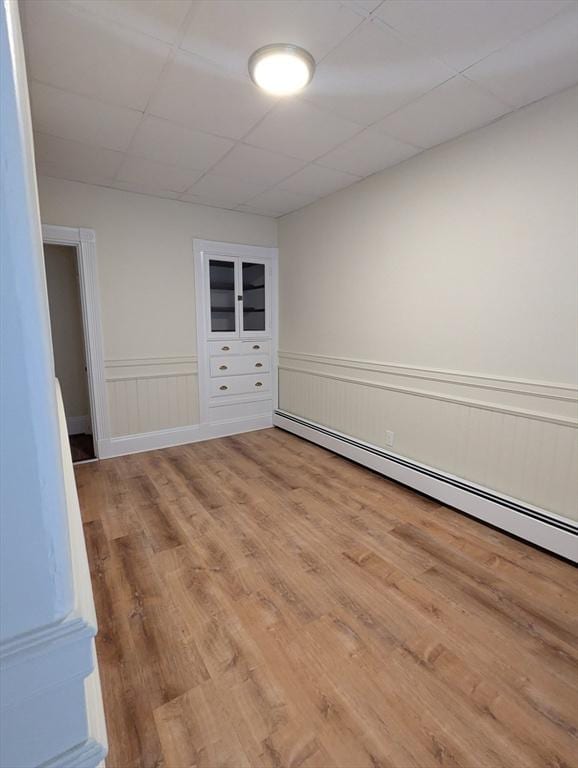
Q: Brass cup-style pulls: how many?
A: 6